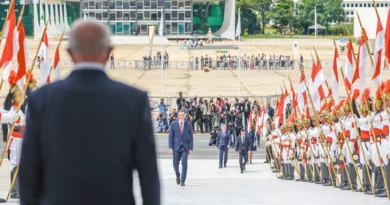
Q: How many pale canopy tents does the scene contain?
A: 1